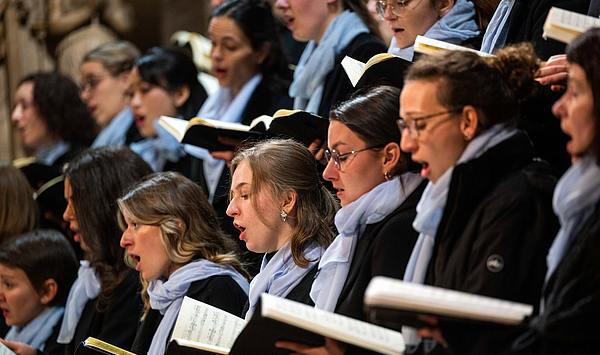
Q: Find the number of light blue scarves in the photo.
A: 14